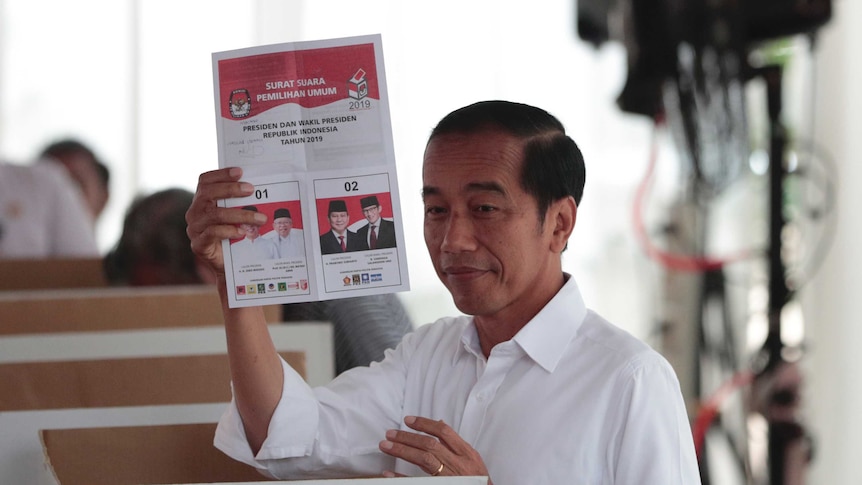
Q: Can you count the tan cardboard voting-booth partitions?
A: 4